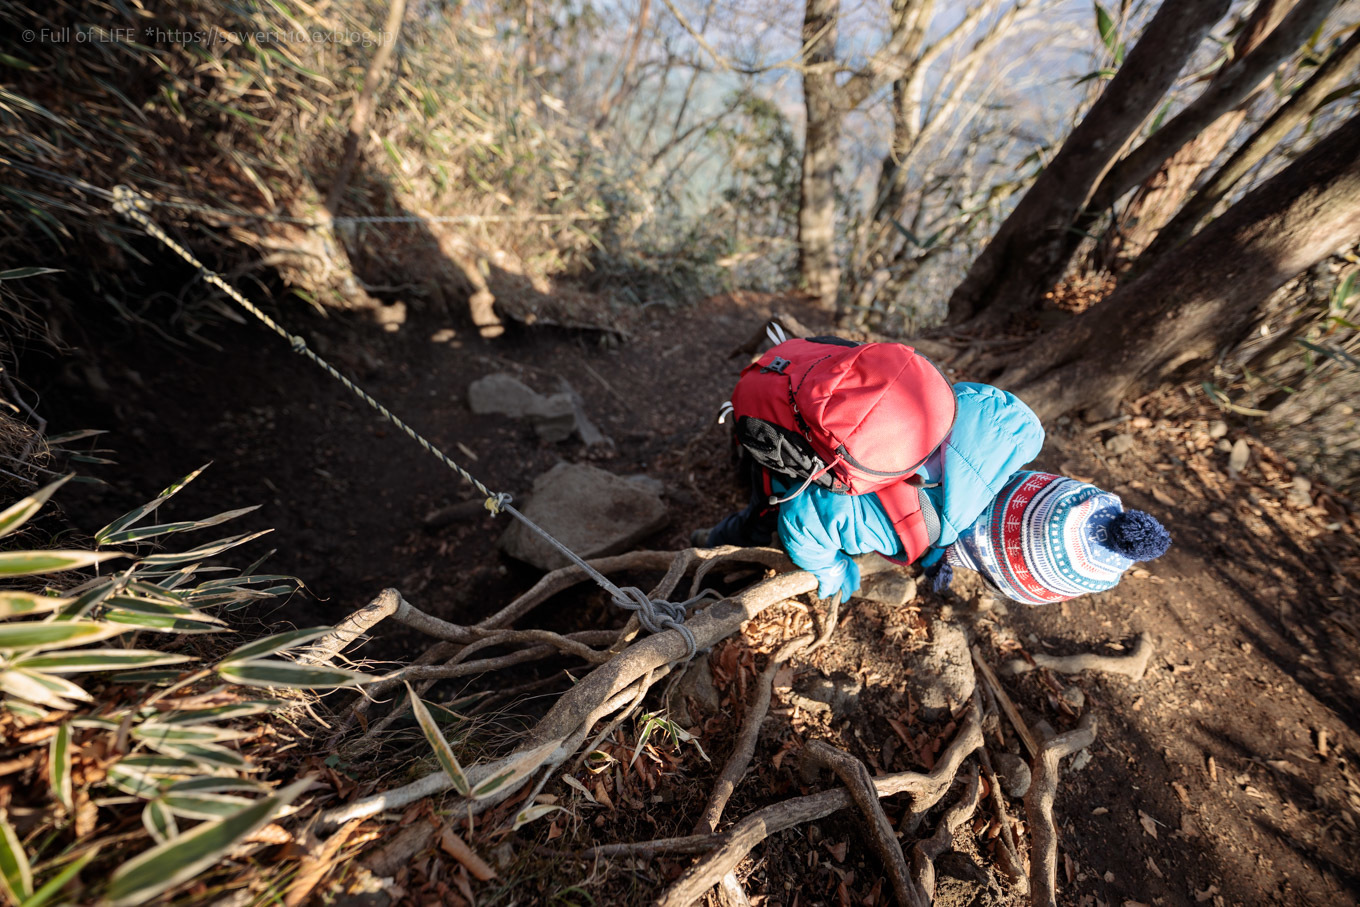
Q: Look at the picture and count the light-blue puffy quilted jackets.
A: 1